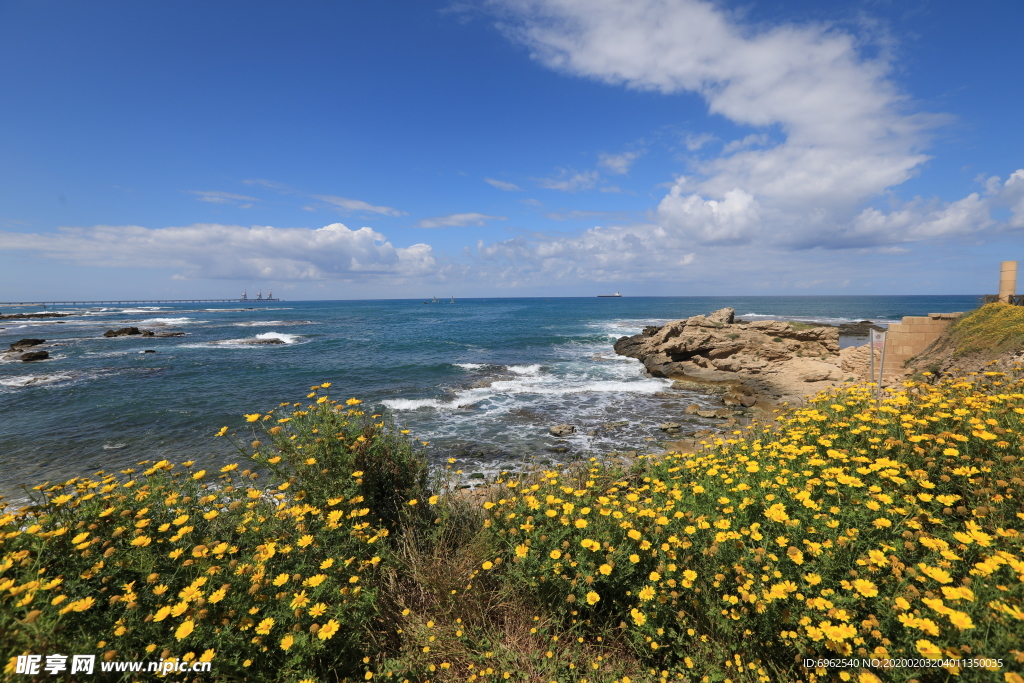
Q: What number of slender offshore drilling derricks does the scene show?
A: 3